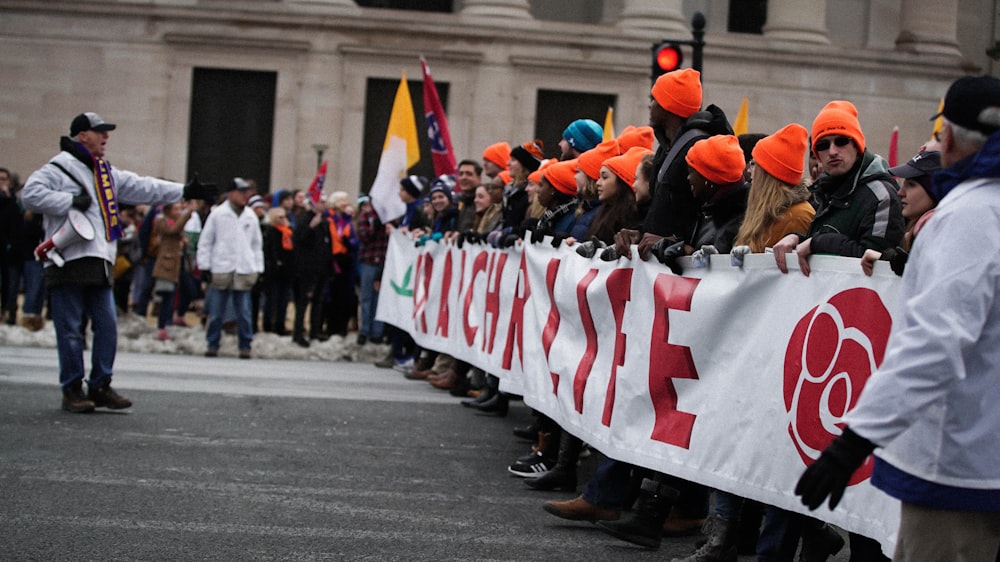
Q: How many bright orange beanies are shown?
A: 11